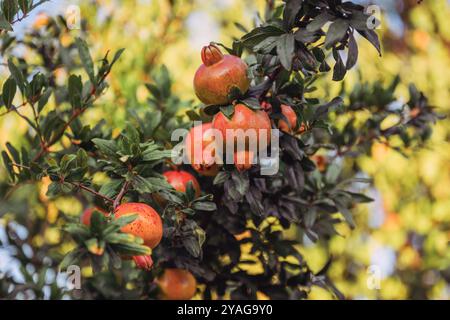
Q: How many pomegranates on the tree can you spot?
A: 8